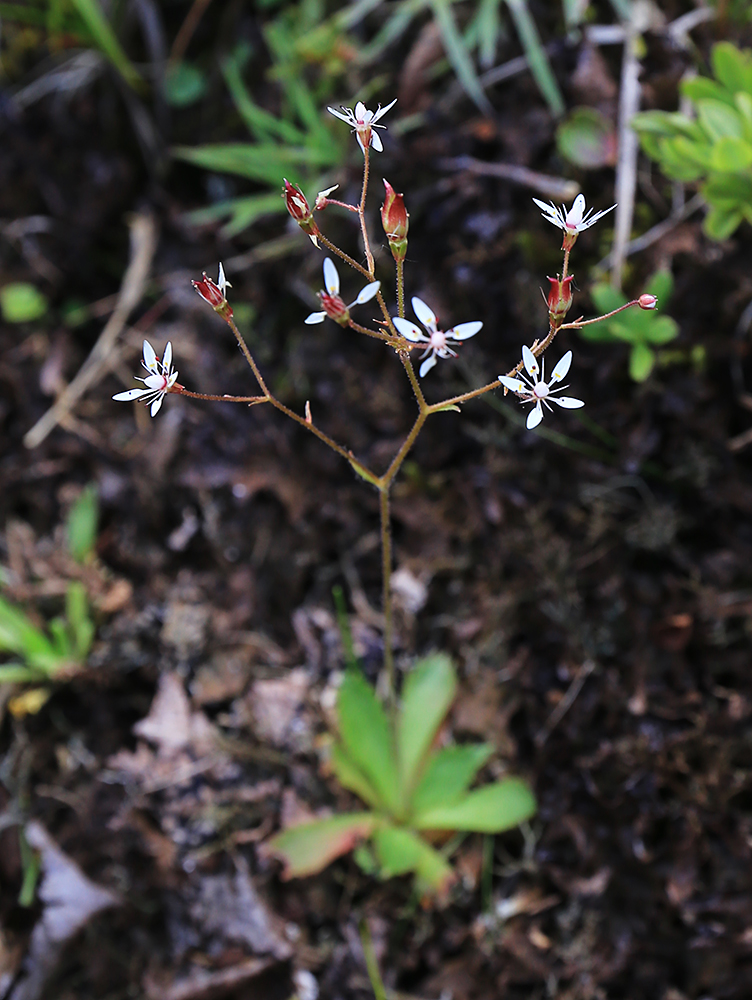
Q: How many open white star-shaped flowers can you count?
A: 6